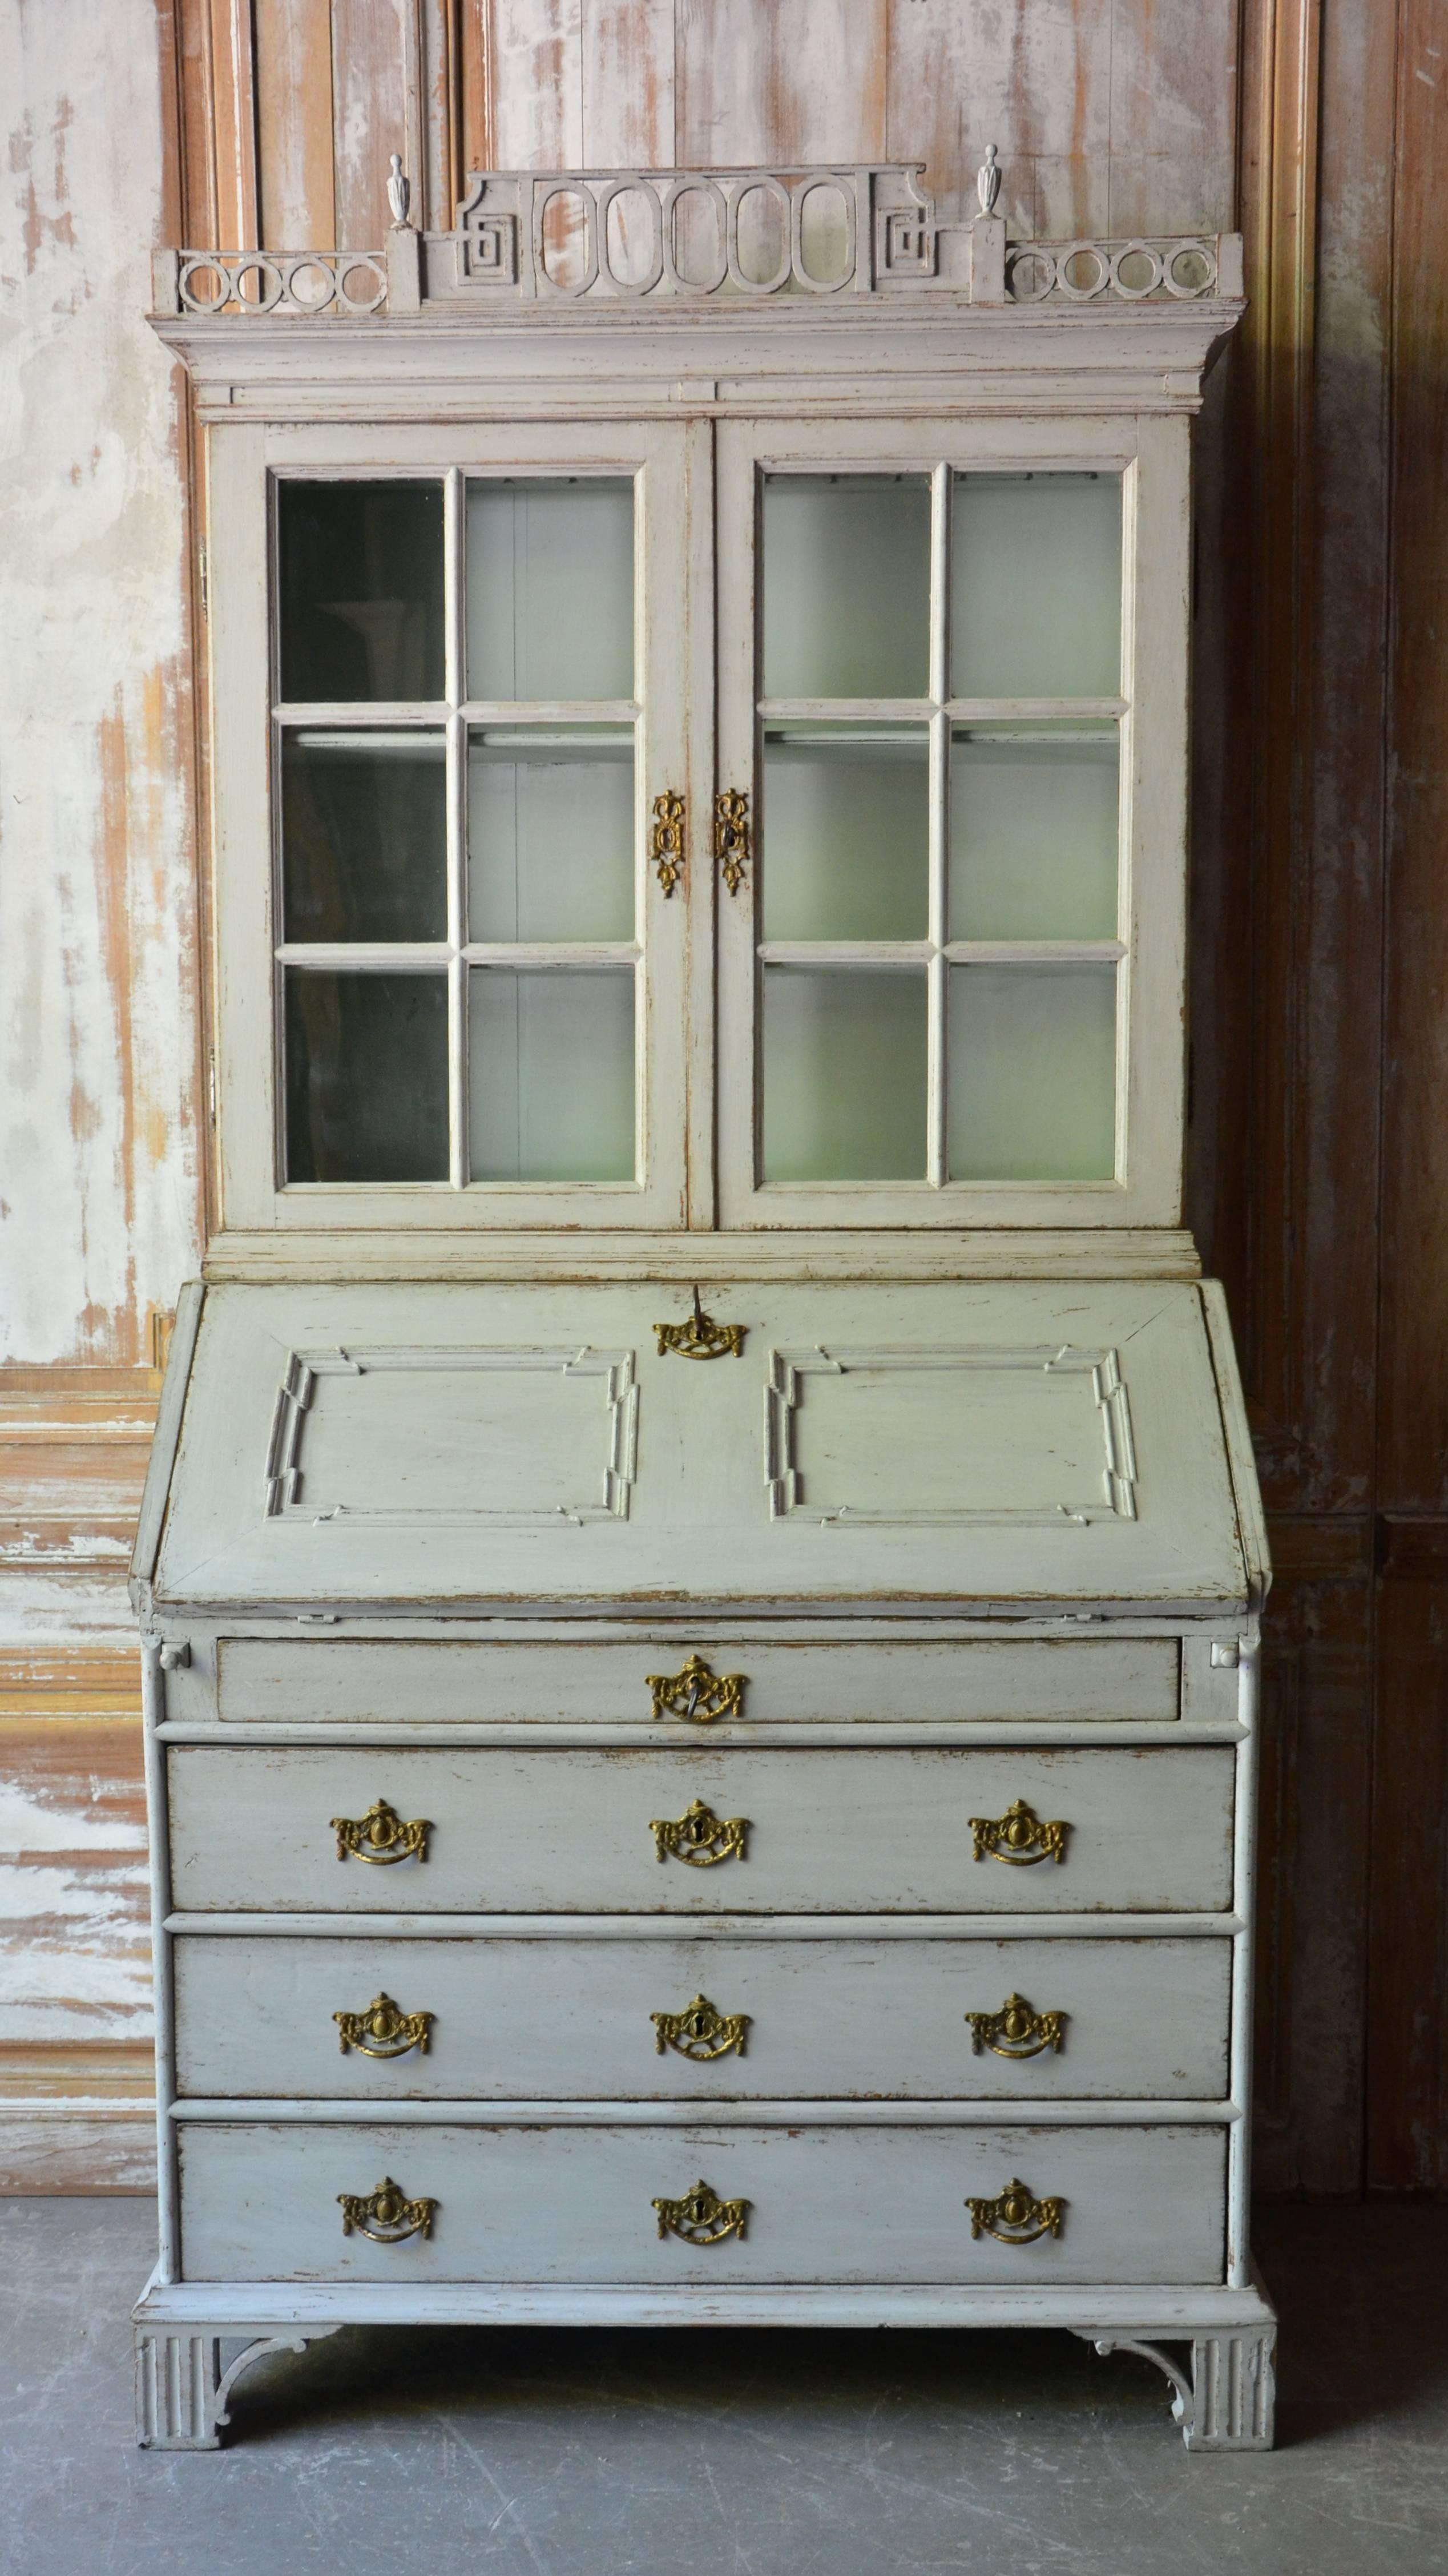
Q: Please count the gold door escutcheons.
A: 2